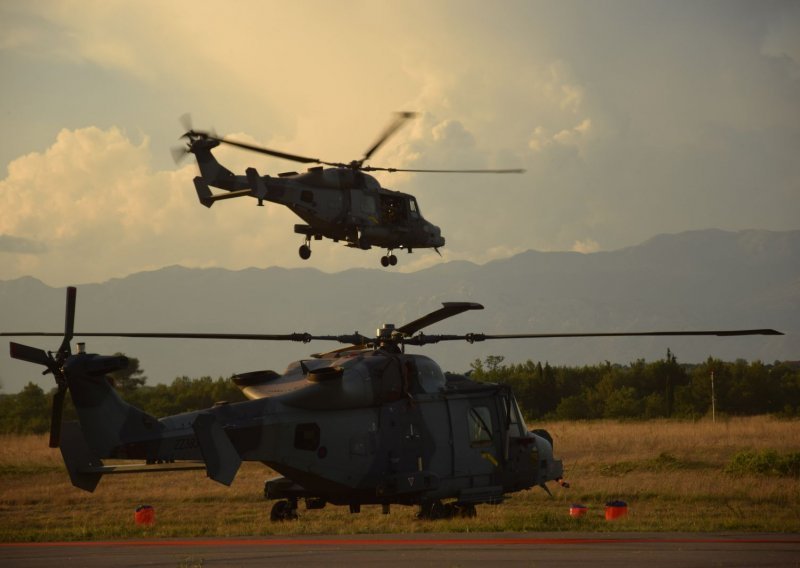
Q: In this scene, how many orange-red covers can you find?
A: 3